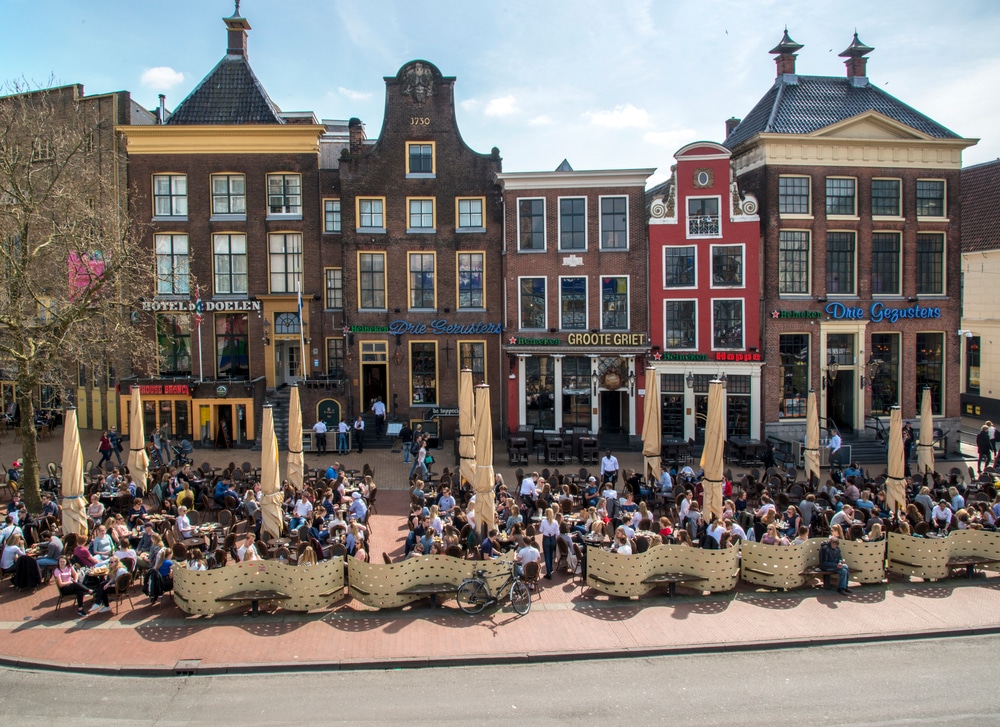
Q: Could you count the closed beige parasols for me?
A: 11